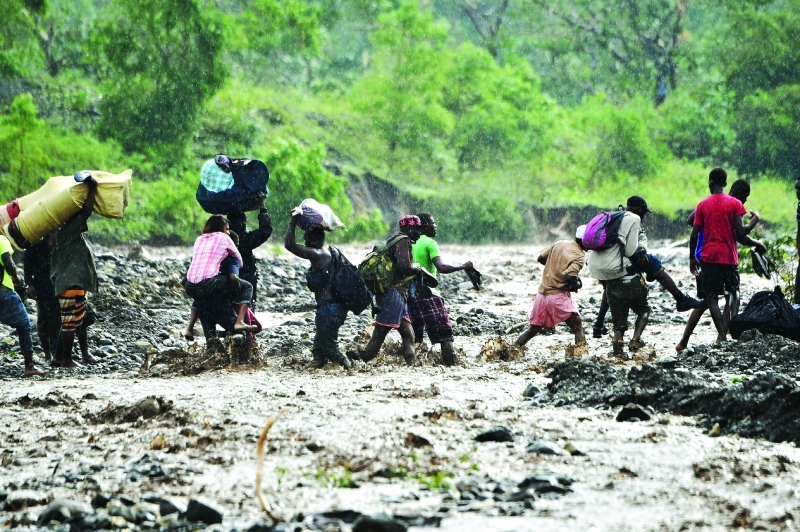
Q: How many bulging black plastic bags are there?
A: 1